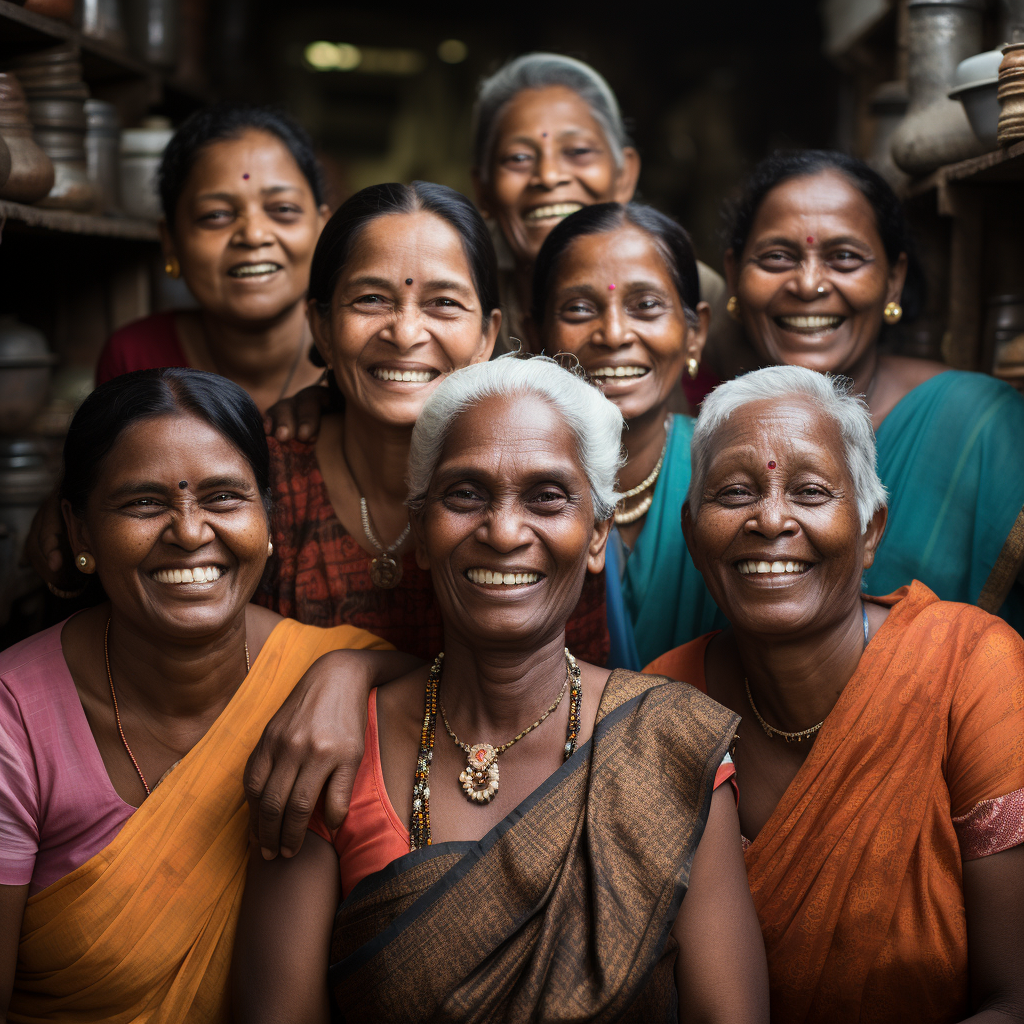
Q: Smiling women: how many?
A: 8